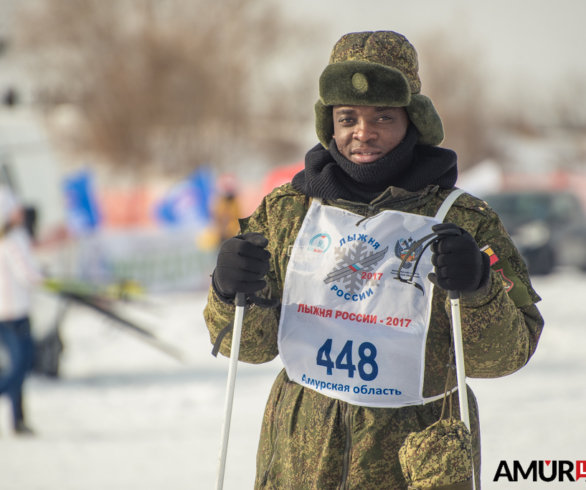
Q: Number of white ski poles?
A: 2